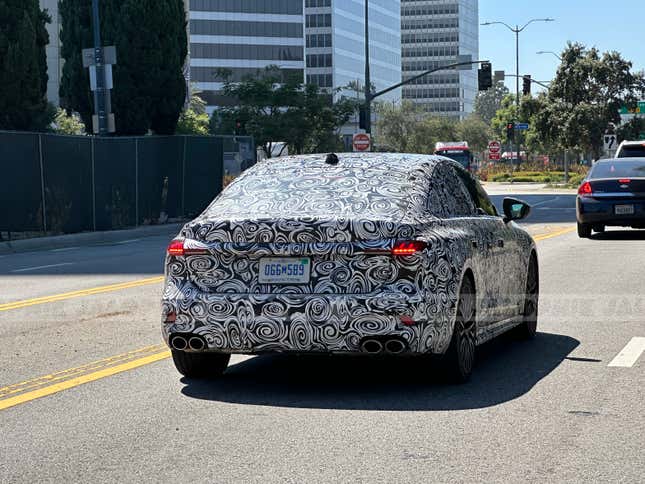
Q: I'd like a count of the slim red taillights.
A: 2